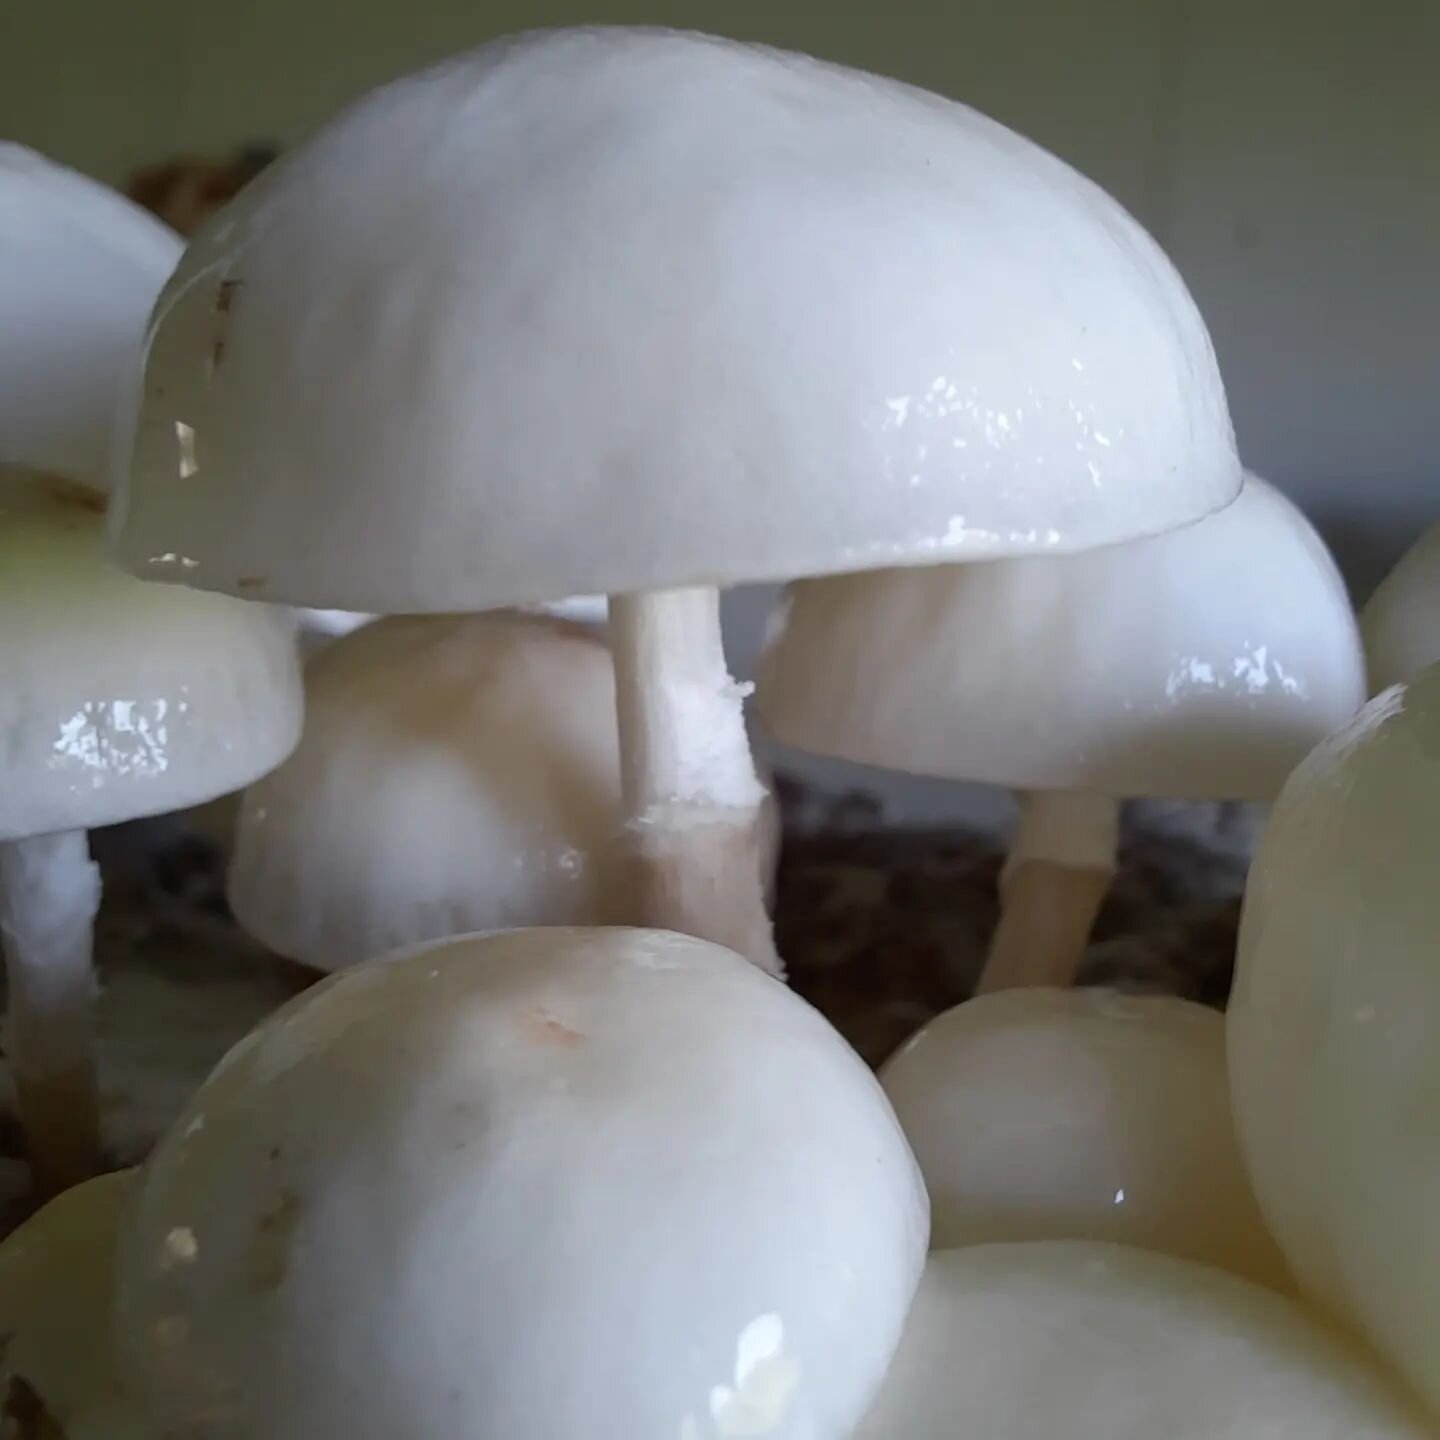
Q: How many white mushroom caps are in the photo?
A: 11